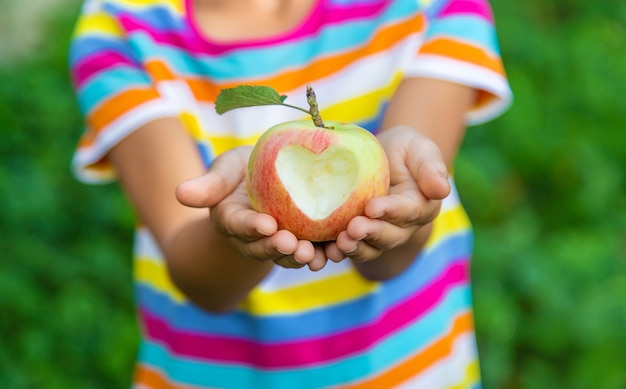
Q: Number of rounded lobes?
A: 2